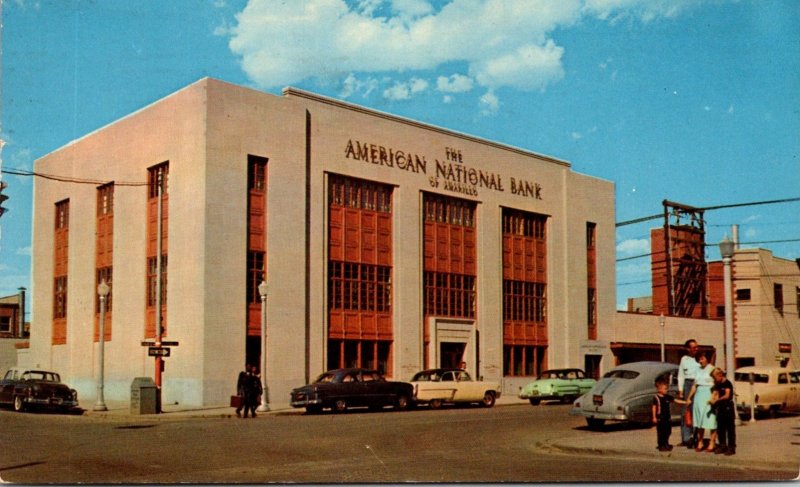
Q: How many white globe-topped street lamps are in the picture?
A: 4